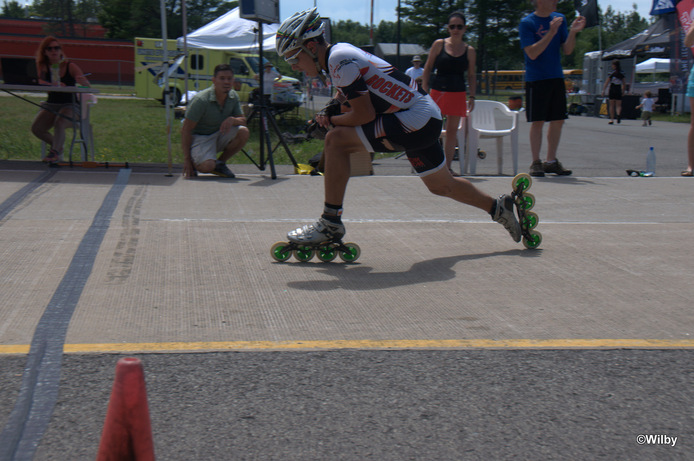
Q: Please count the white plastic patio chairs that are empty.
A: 2